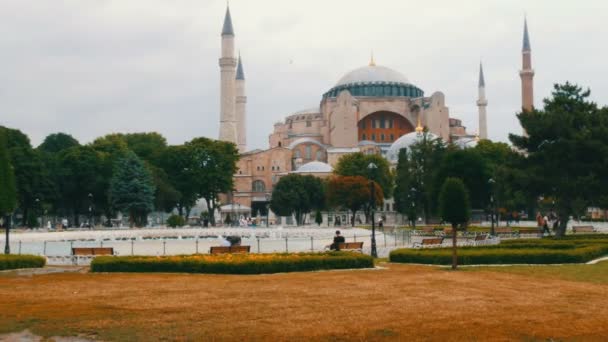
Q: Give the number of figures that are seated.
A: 2